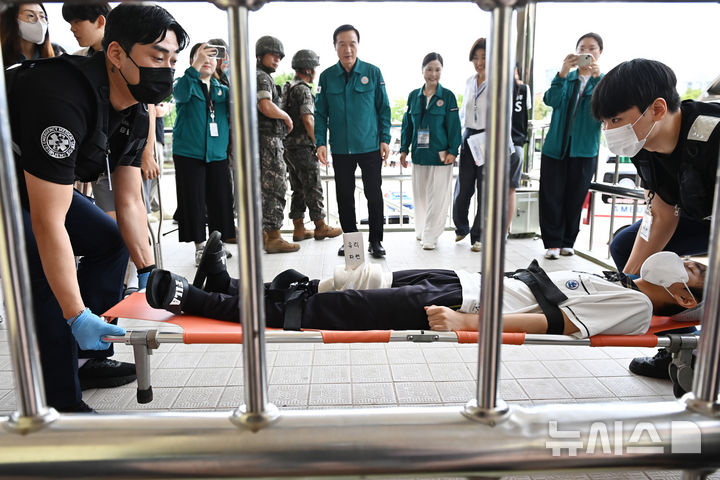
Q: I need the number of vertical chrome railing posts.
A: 4